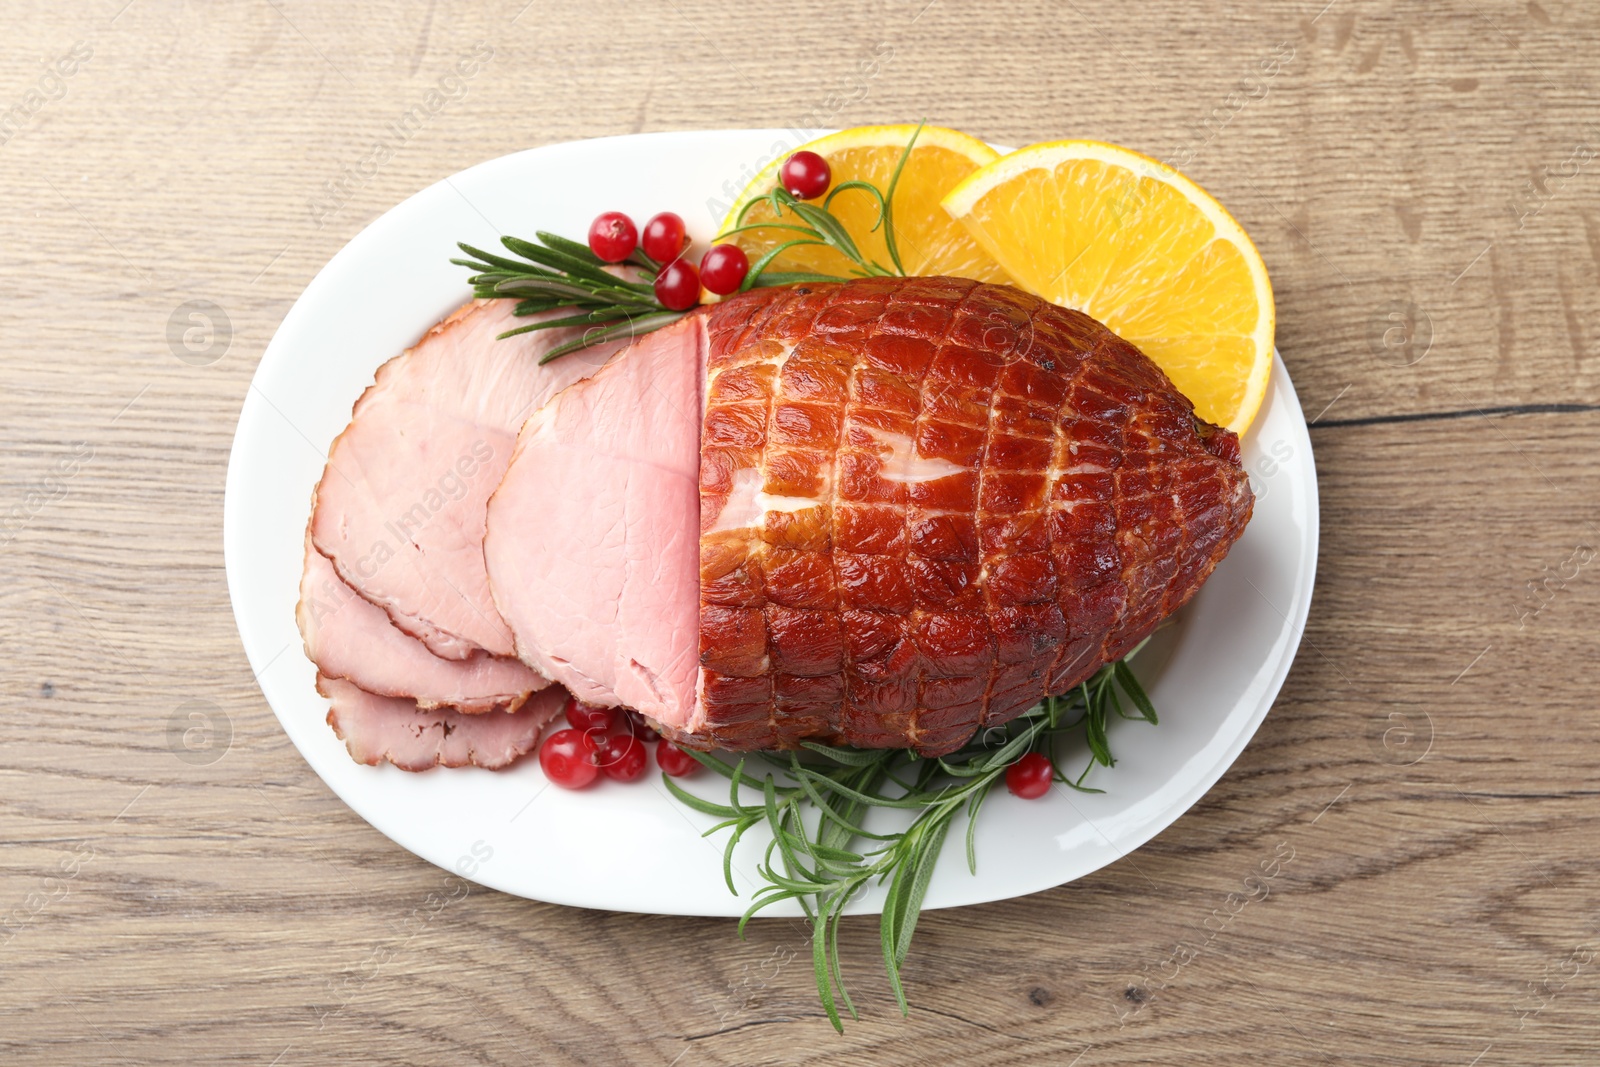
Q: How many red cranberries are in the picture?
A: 11